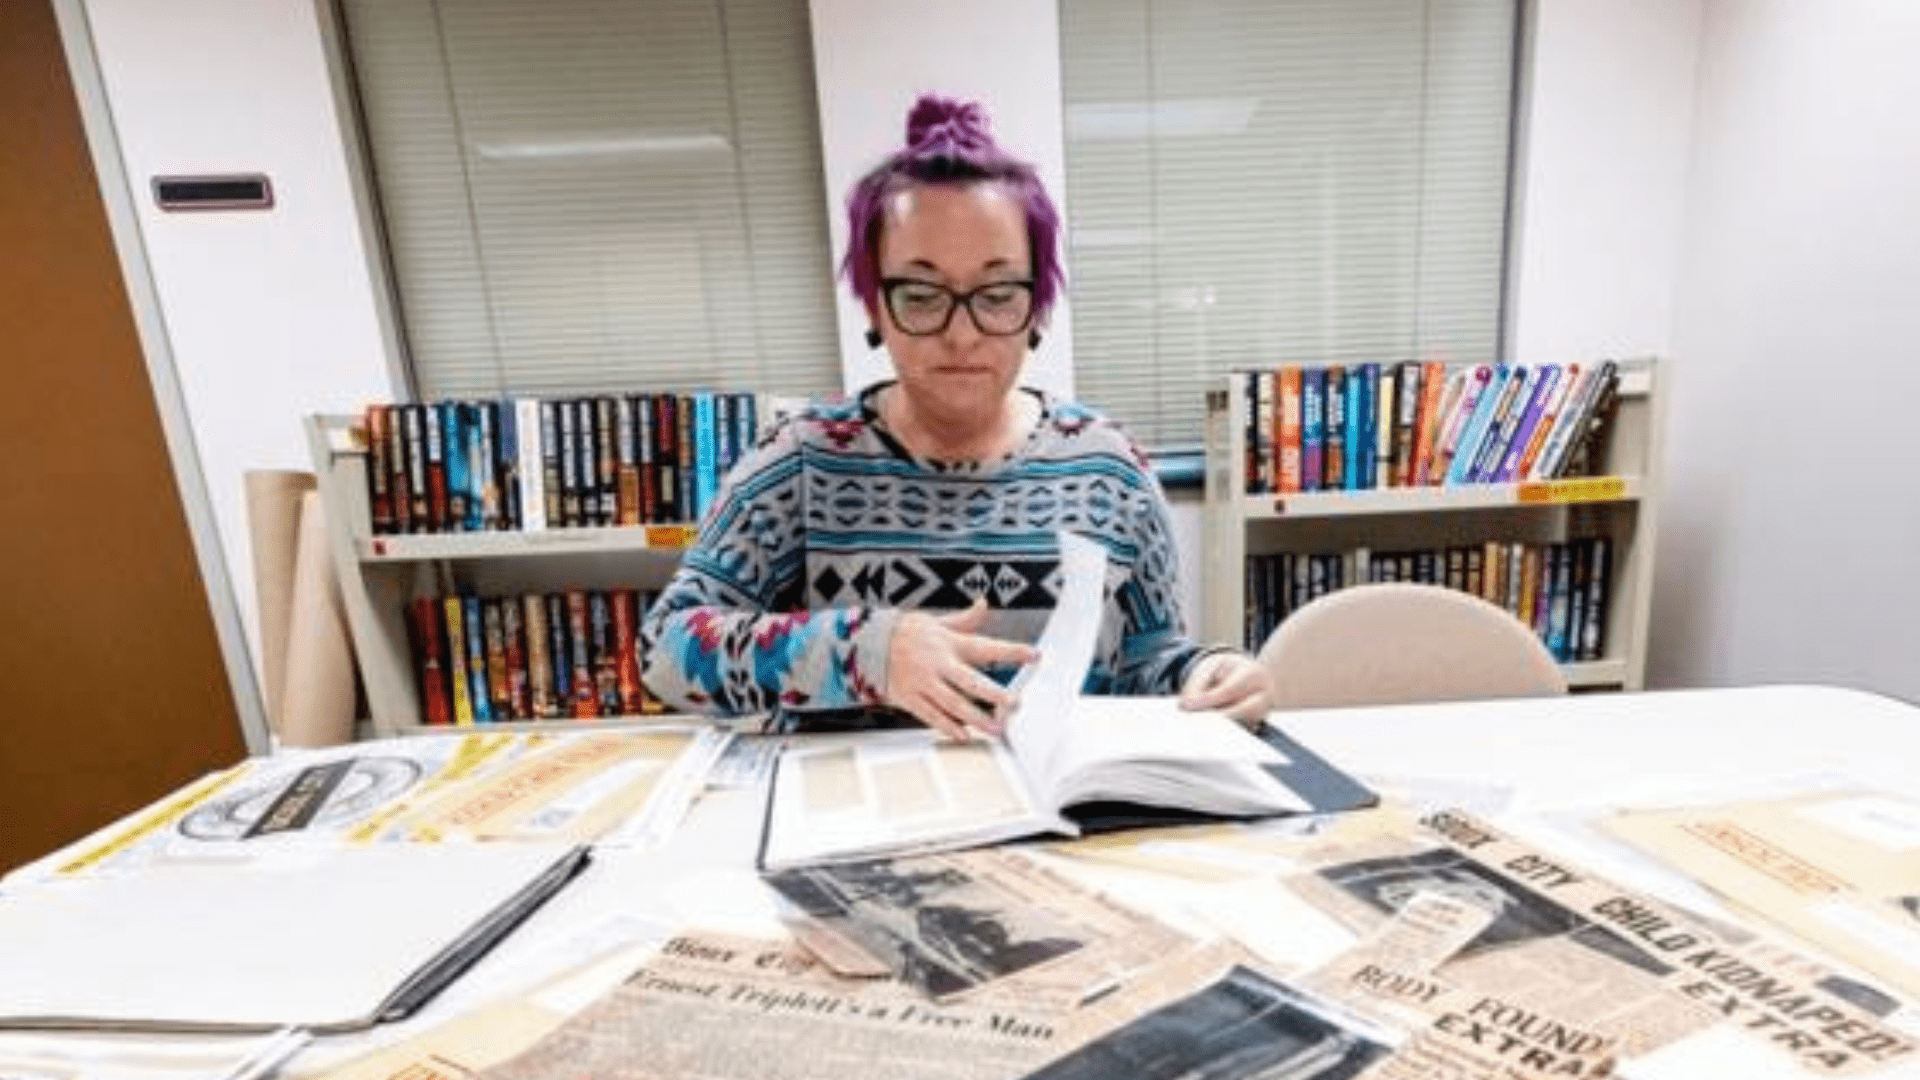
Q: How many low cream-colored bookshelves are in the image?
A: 2